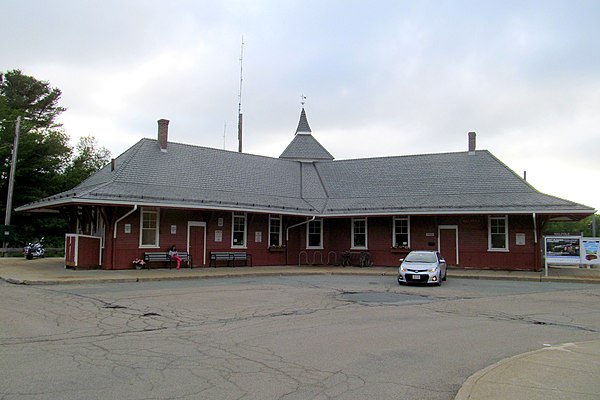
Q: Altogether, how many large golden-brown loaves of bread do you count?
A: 0